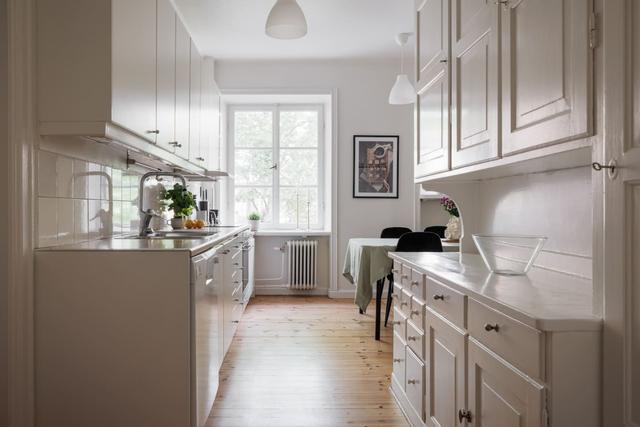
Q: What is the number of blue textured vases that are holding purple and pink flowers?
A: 0